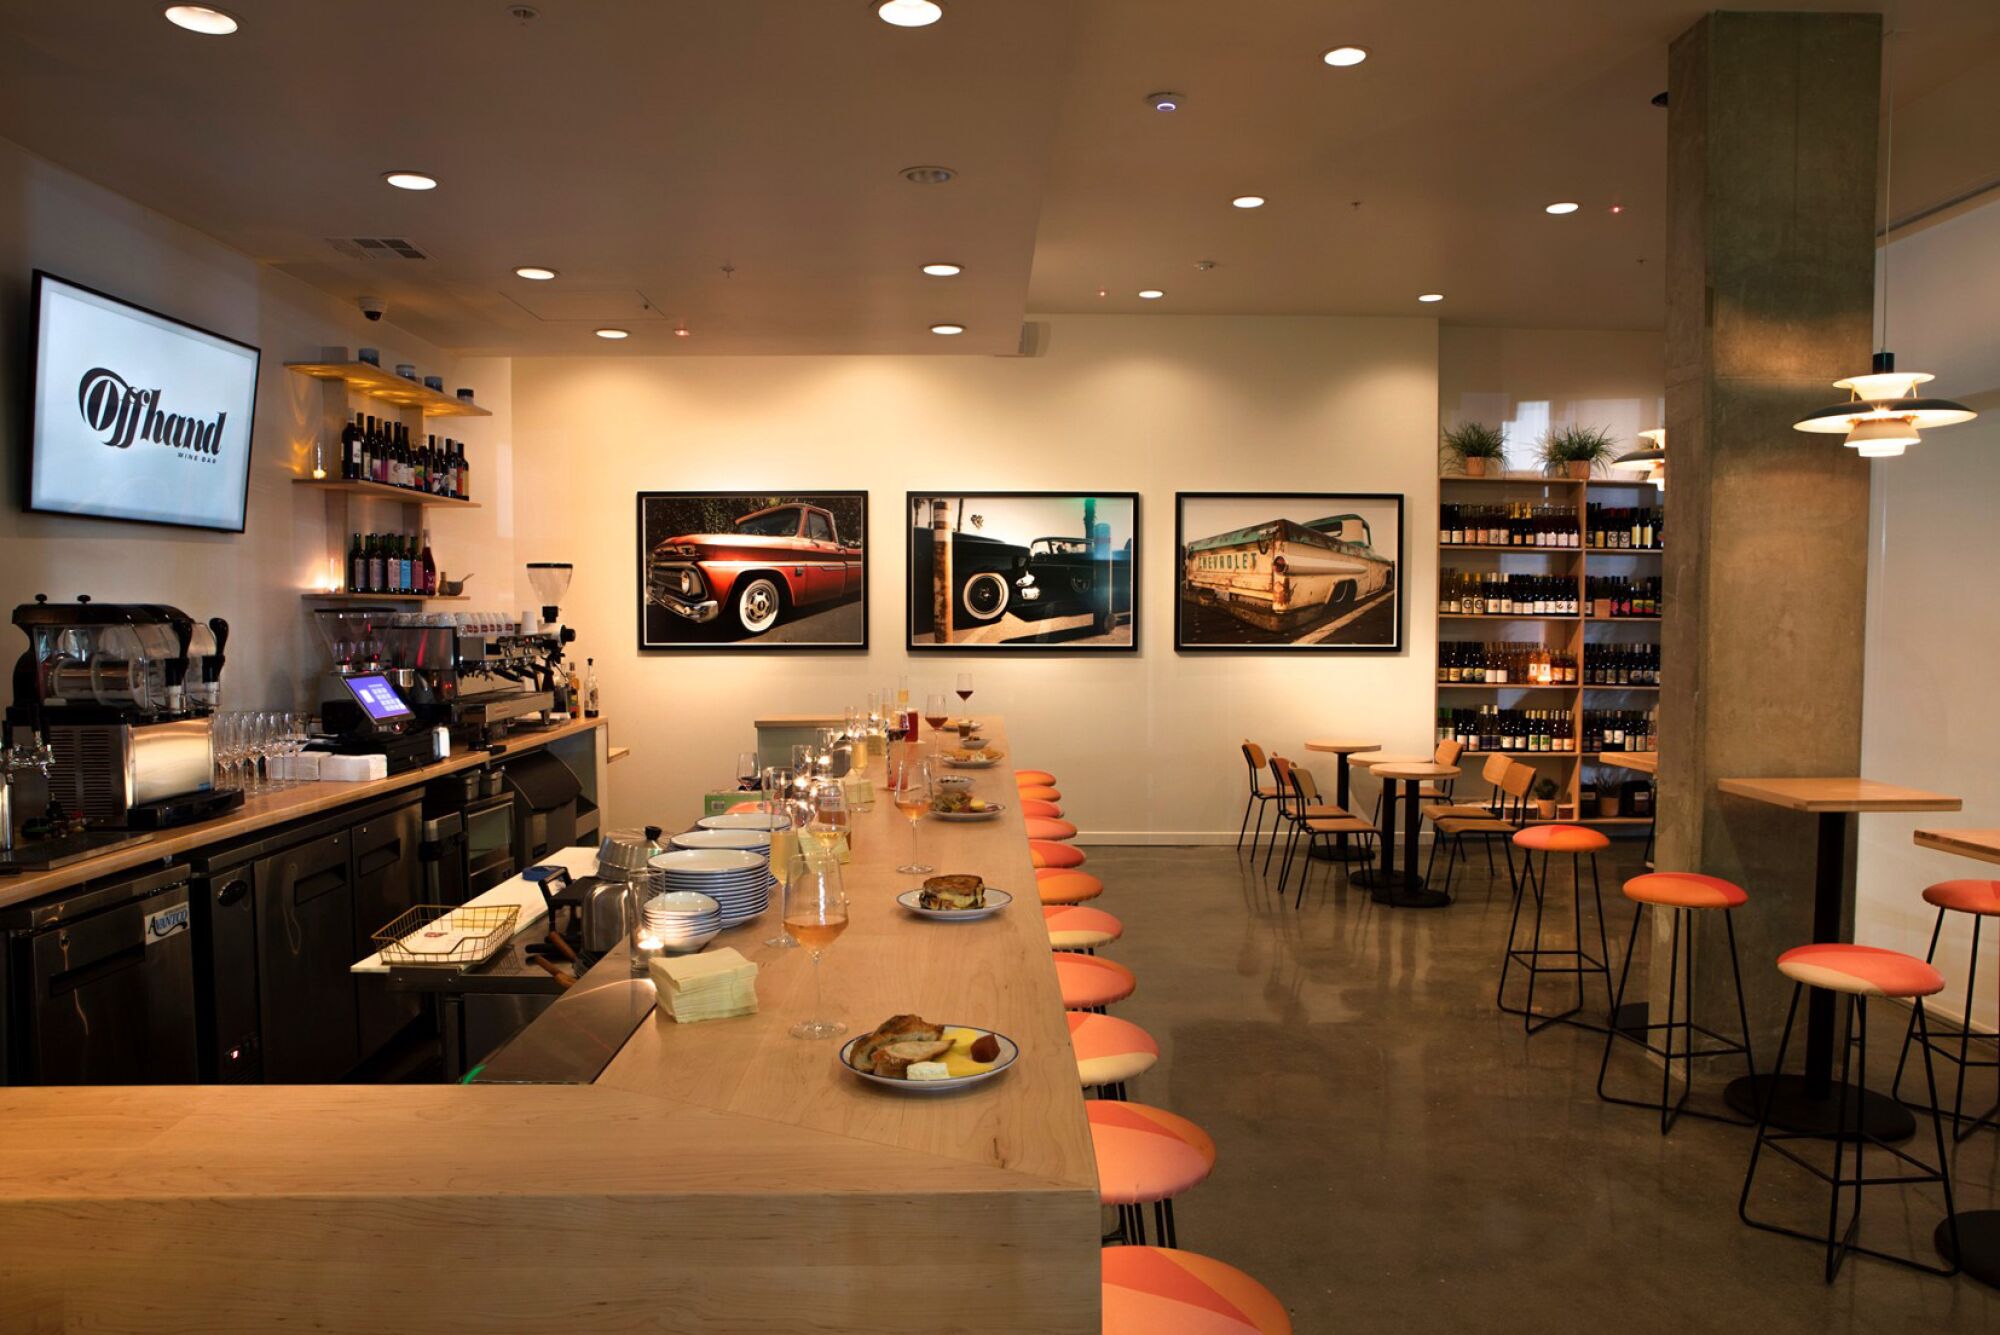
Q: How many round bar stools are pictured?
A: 15